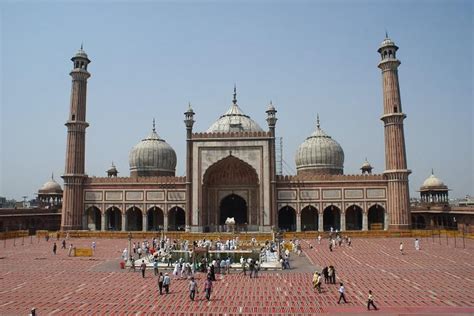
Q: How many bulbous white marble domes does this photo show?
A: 3